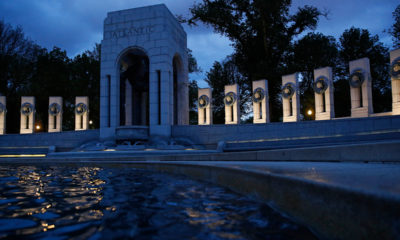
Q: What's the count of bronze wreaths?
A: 11